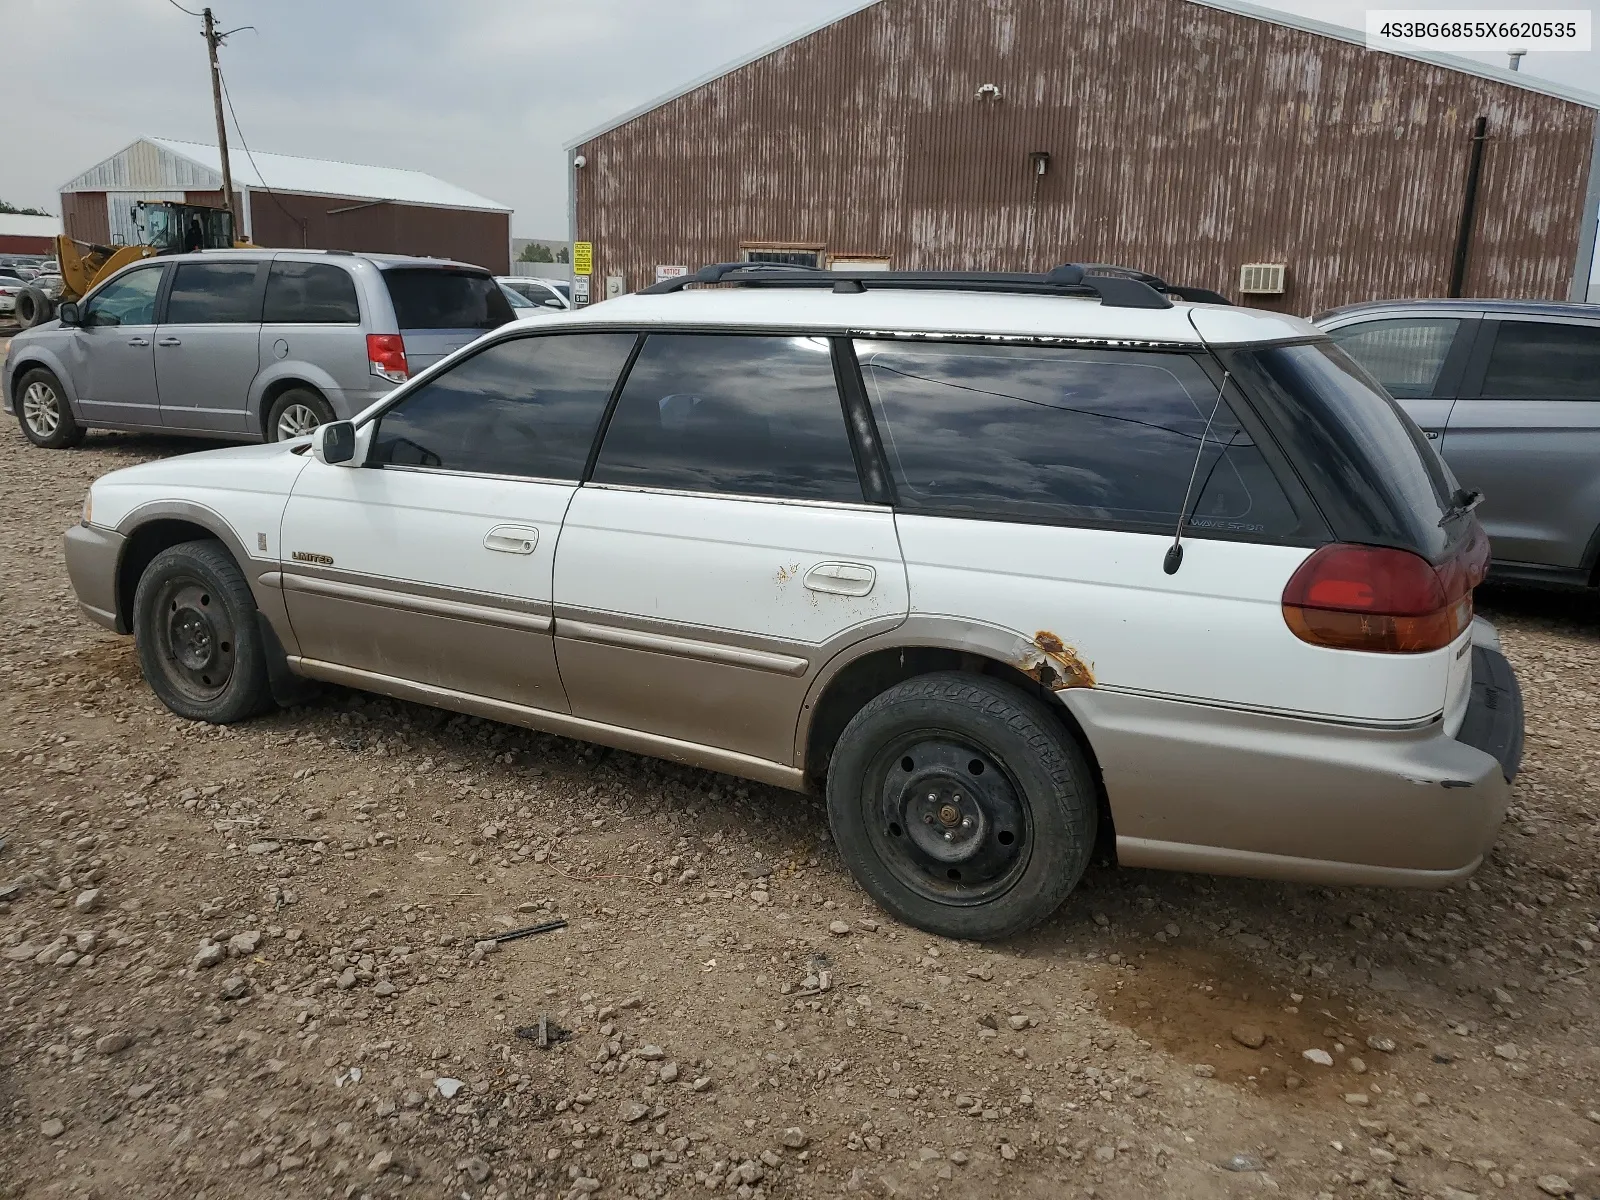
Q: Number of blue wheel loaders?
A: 0